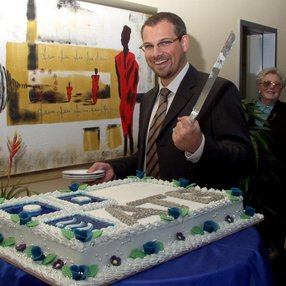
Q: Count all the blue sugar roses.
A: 13